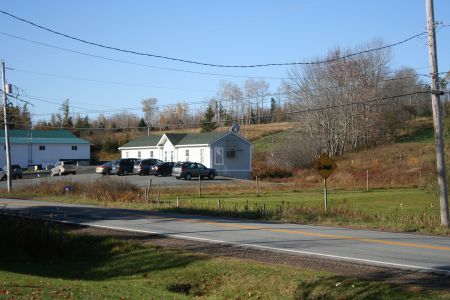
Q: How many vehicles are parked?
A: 7